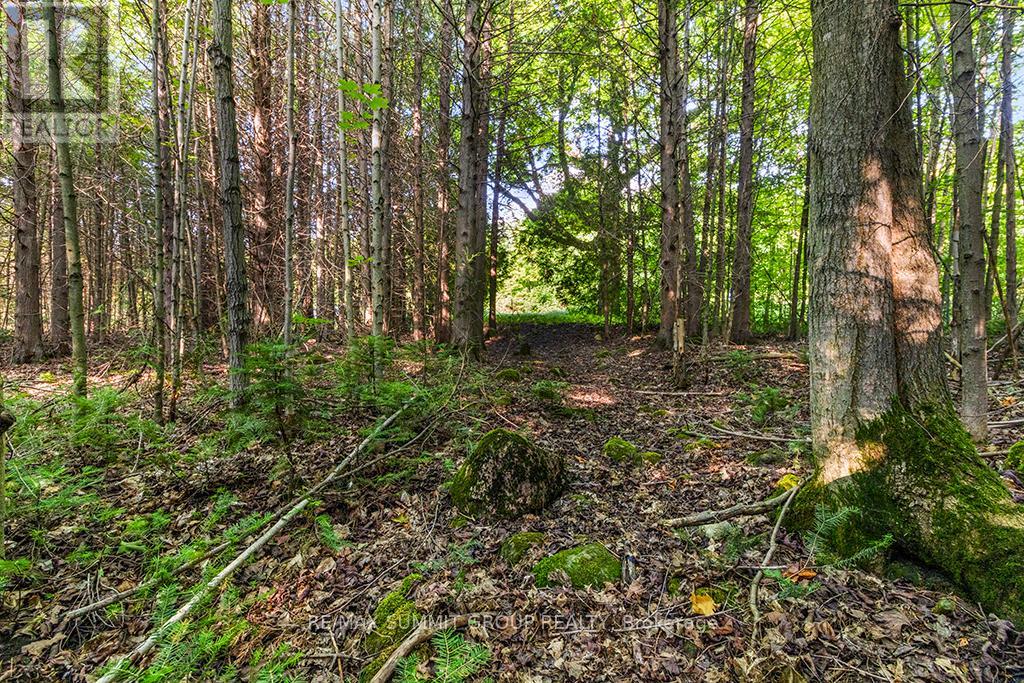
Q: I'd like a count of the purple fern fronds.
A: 0